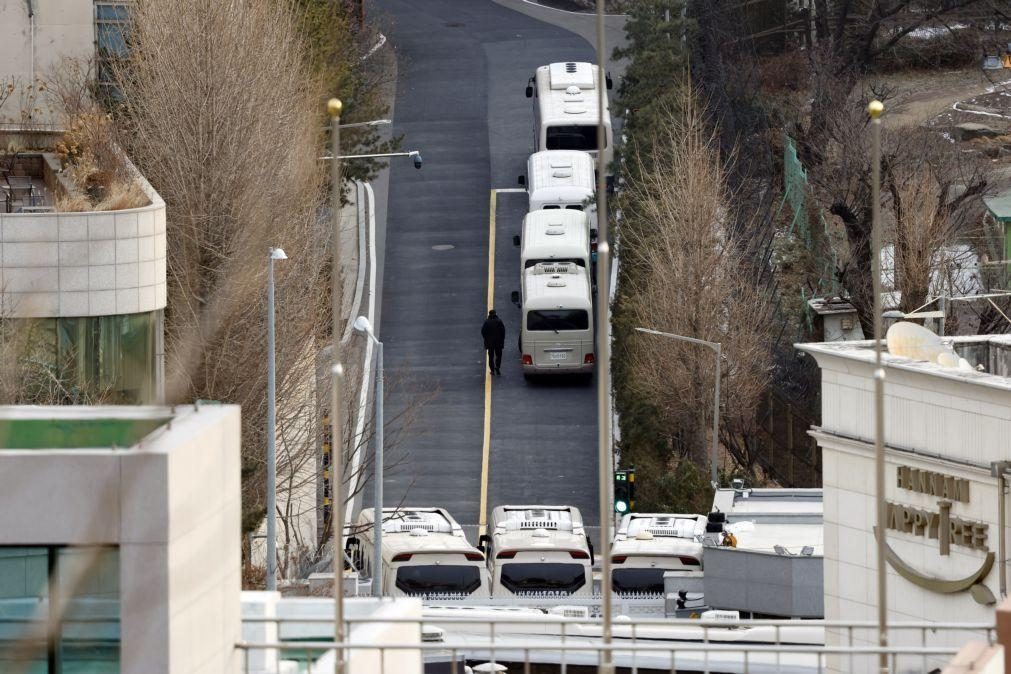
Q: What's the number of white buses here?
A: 7